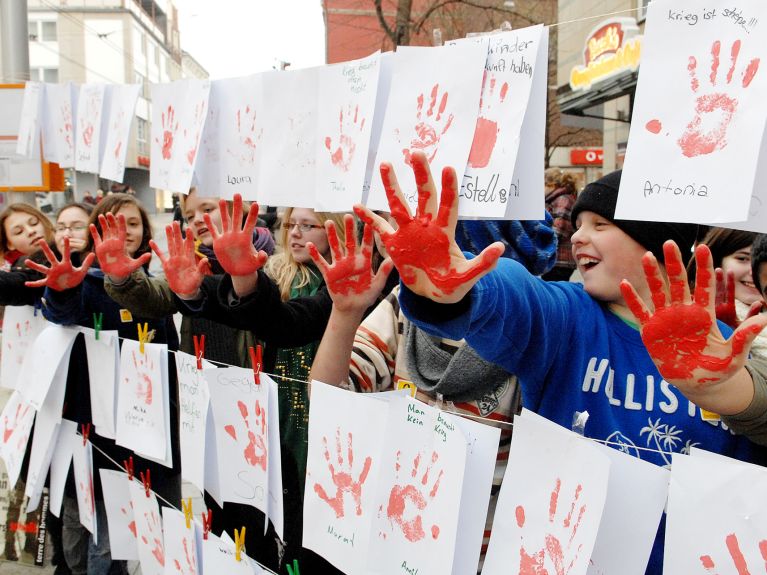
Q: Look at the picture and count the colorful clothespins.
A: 11